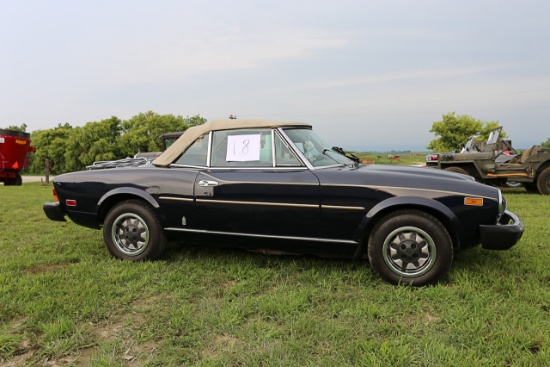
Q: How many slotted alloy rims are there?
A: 2